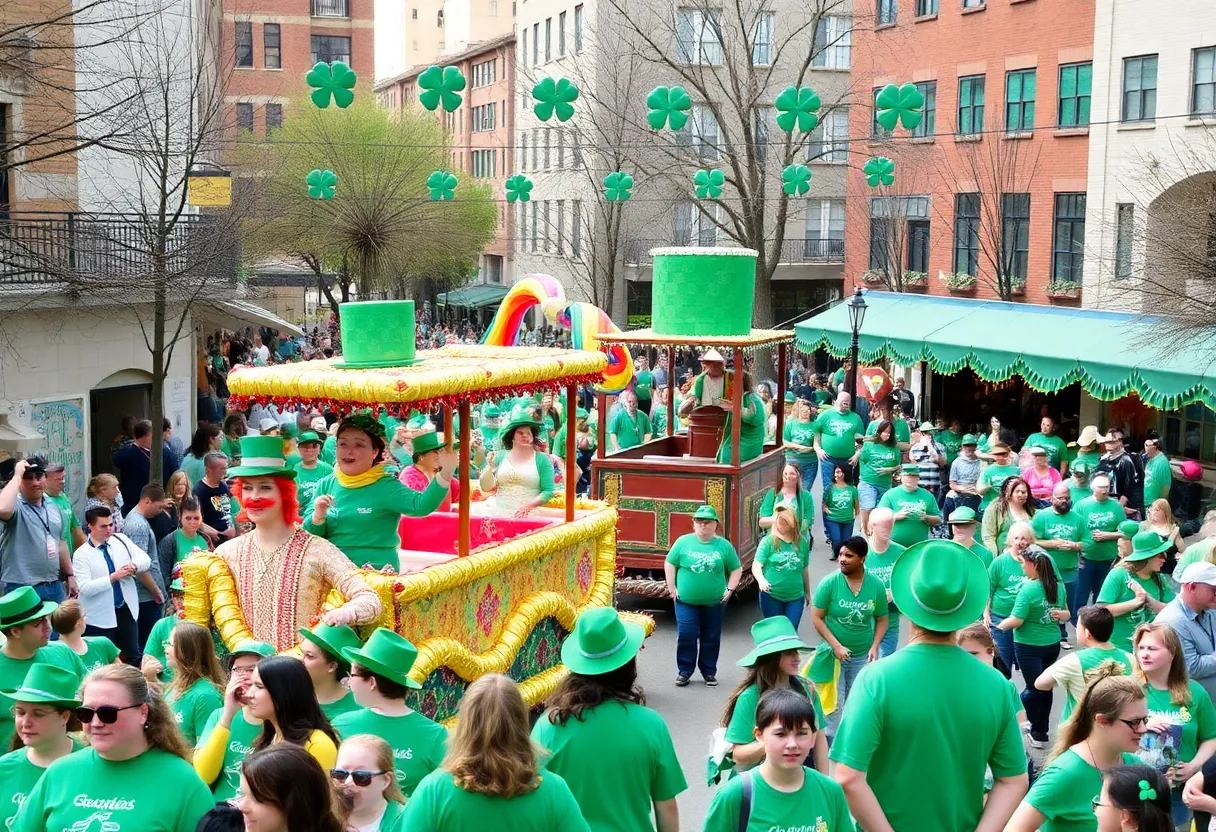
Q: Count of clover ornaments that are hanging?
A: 13